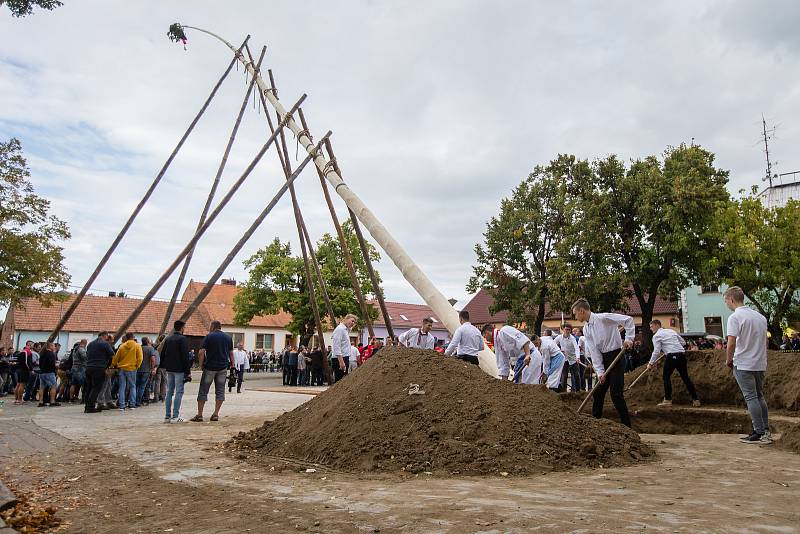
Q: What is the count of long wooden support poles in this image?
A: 8